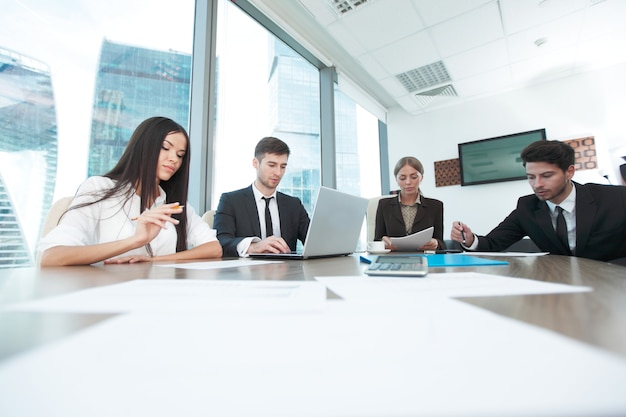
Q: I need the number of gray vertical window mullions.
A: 3